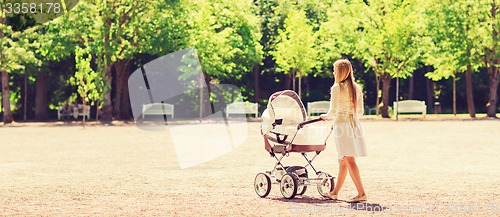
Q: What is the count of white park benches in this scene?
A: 5